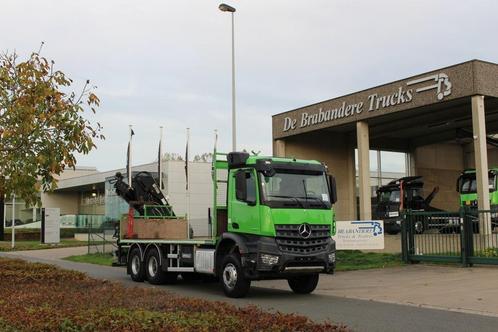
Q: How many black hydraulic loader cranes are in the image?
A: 1